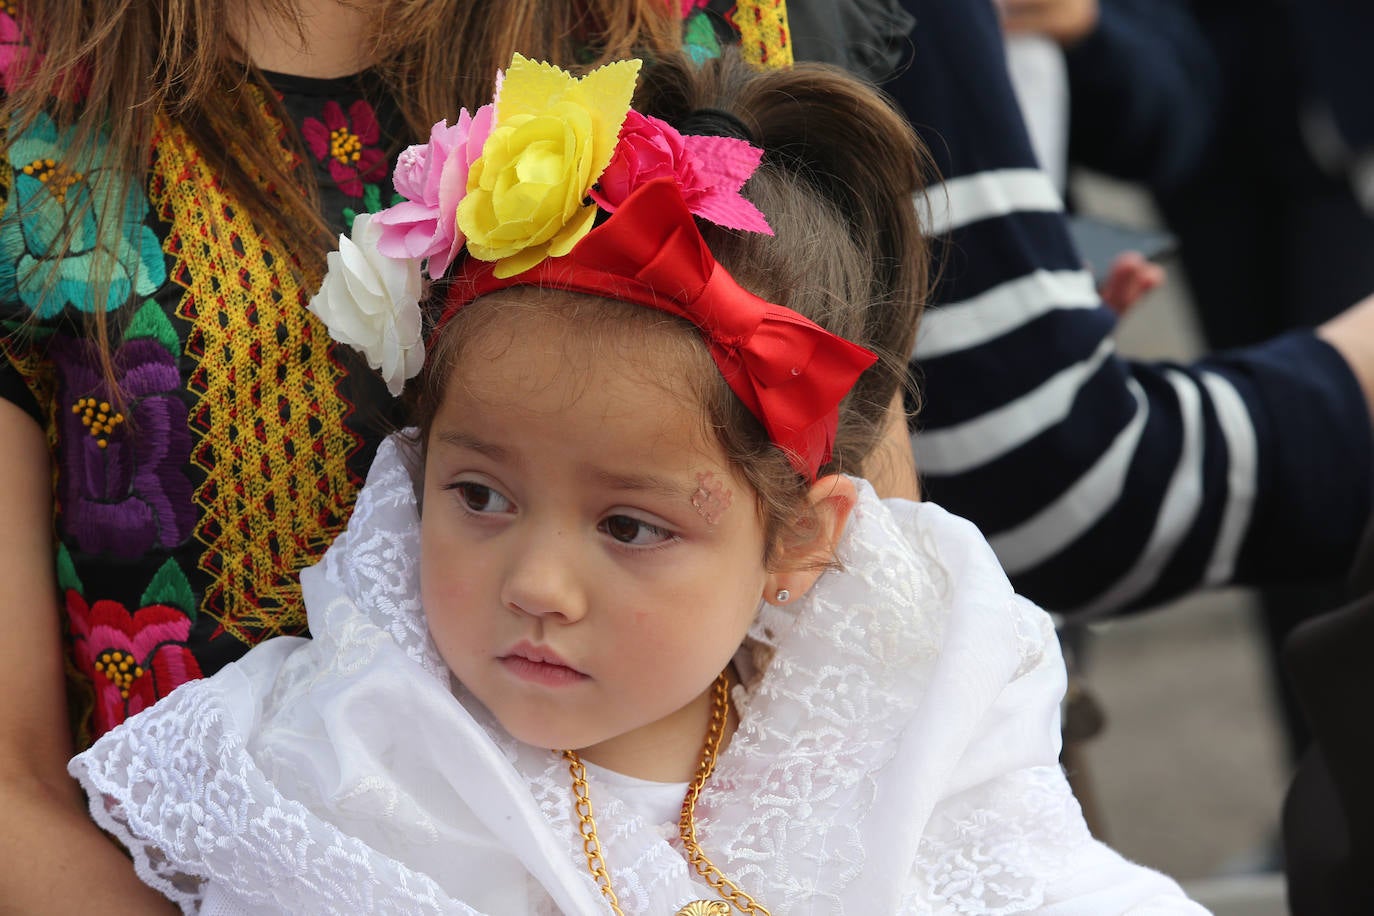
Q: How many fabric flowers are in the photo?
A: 4